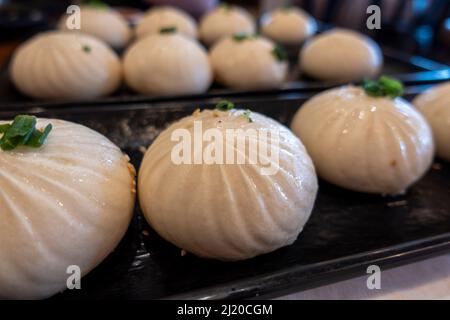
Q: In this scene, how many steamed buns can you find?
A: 12